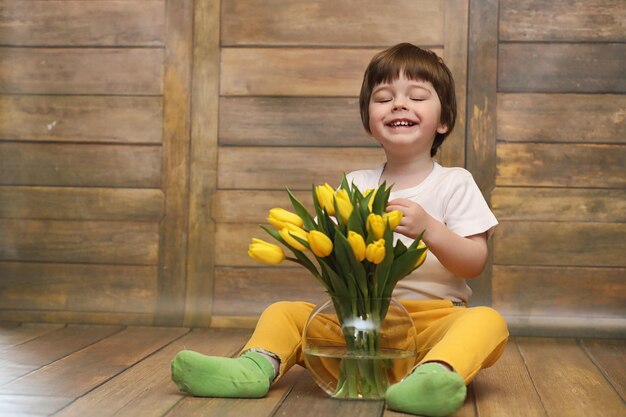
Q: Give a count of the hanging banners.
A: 0